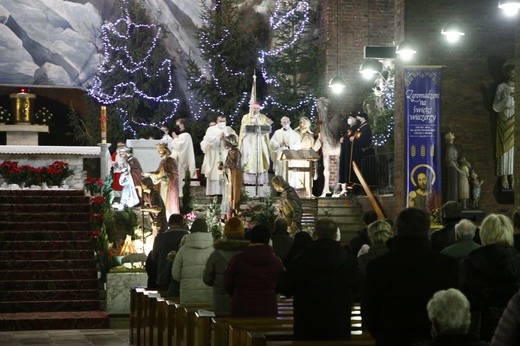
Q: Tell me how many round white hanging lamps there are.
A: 5